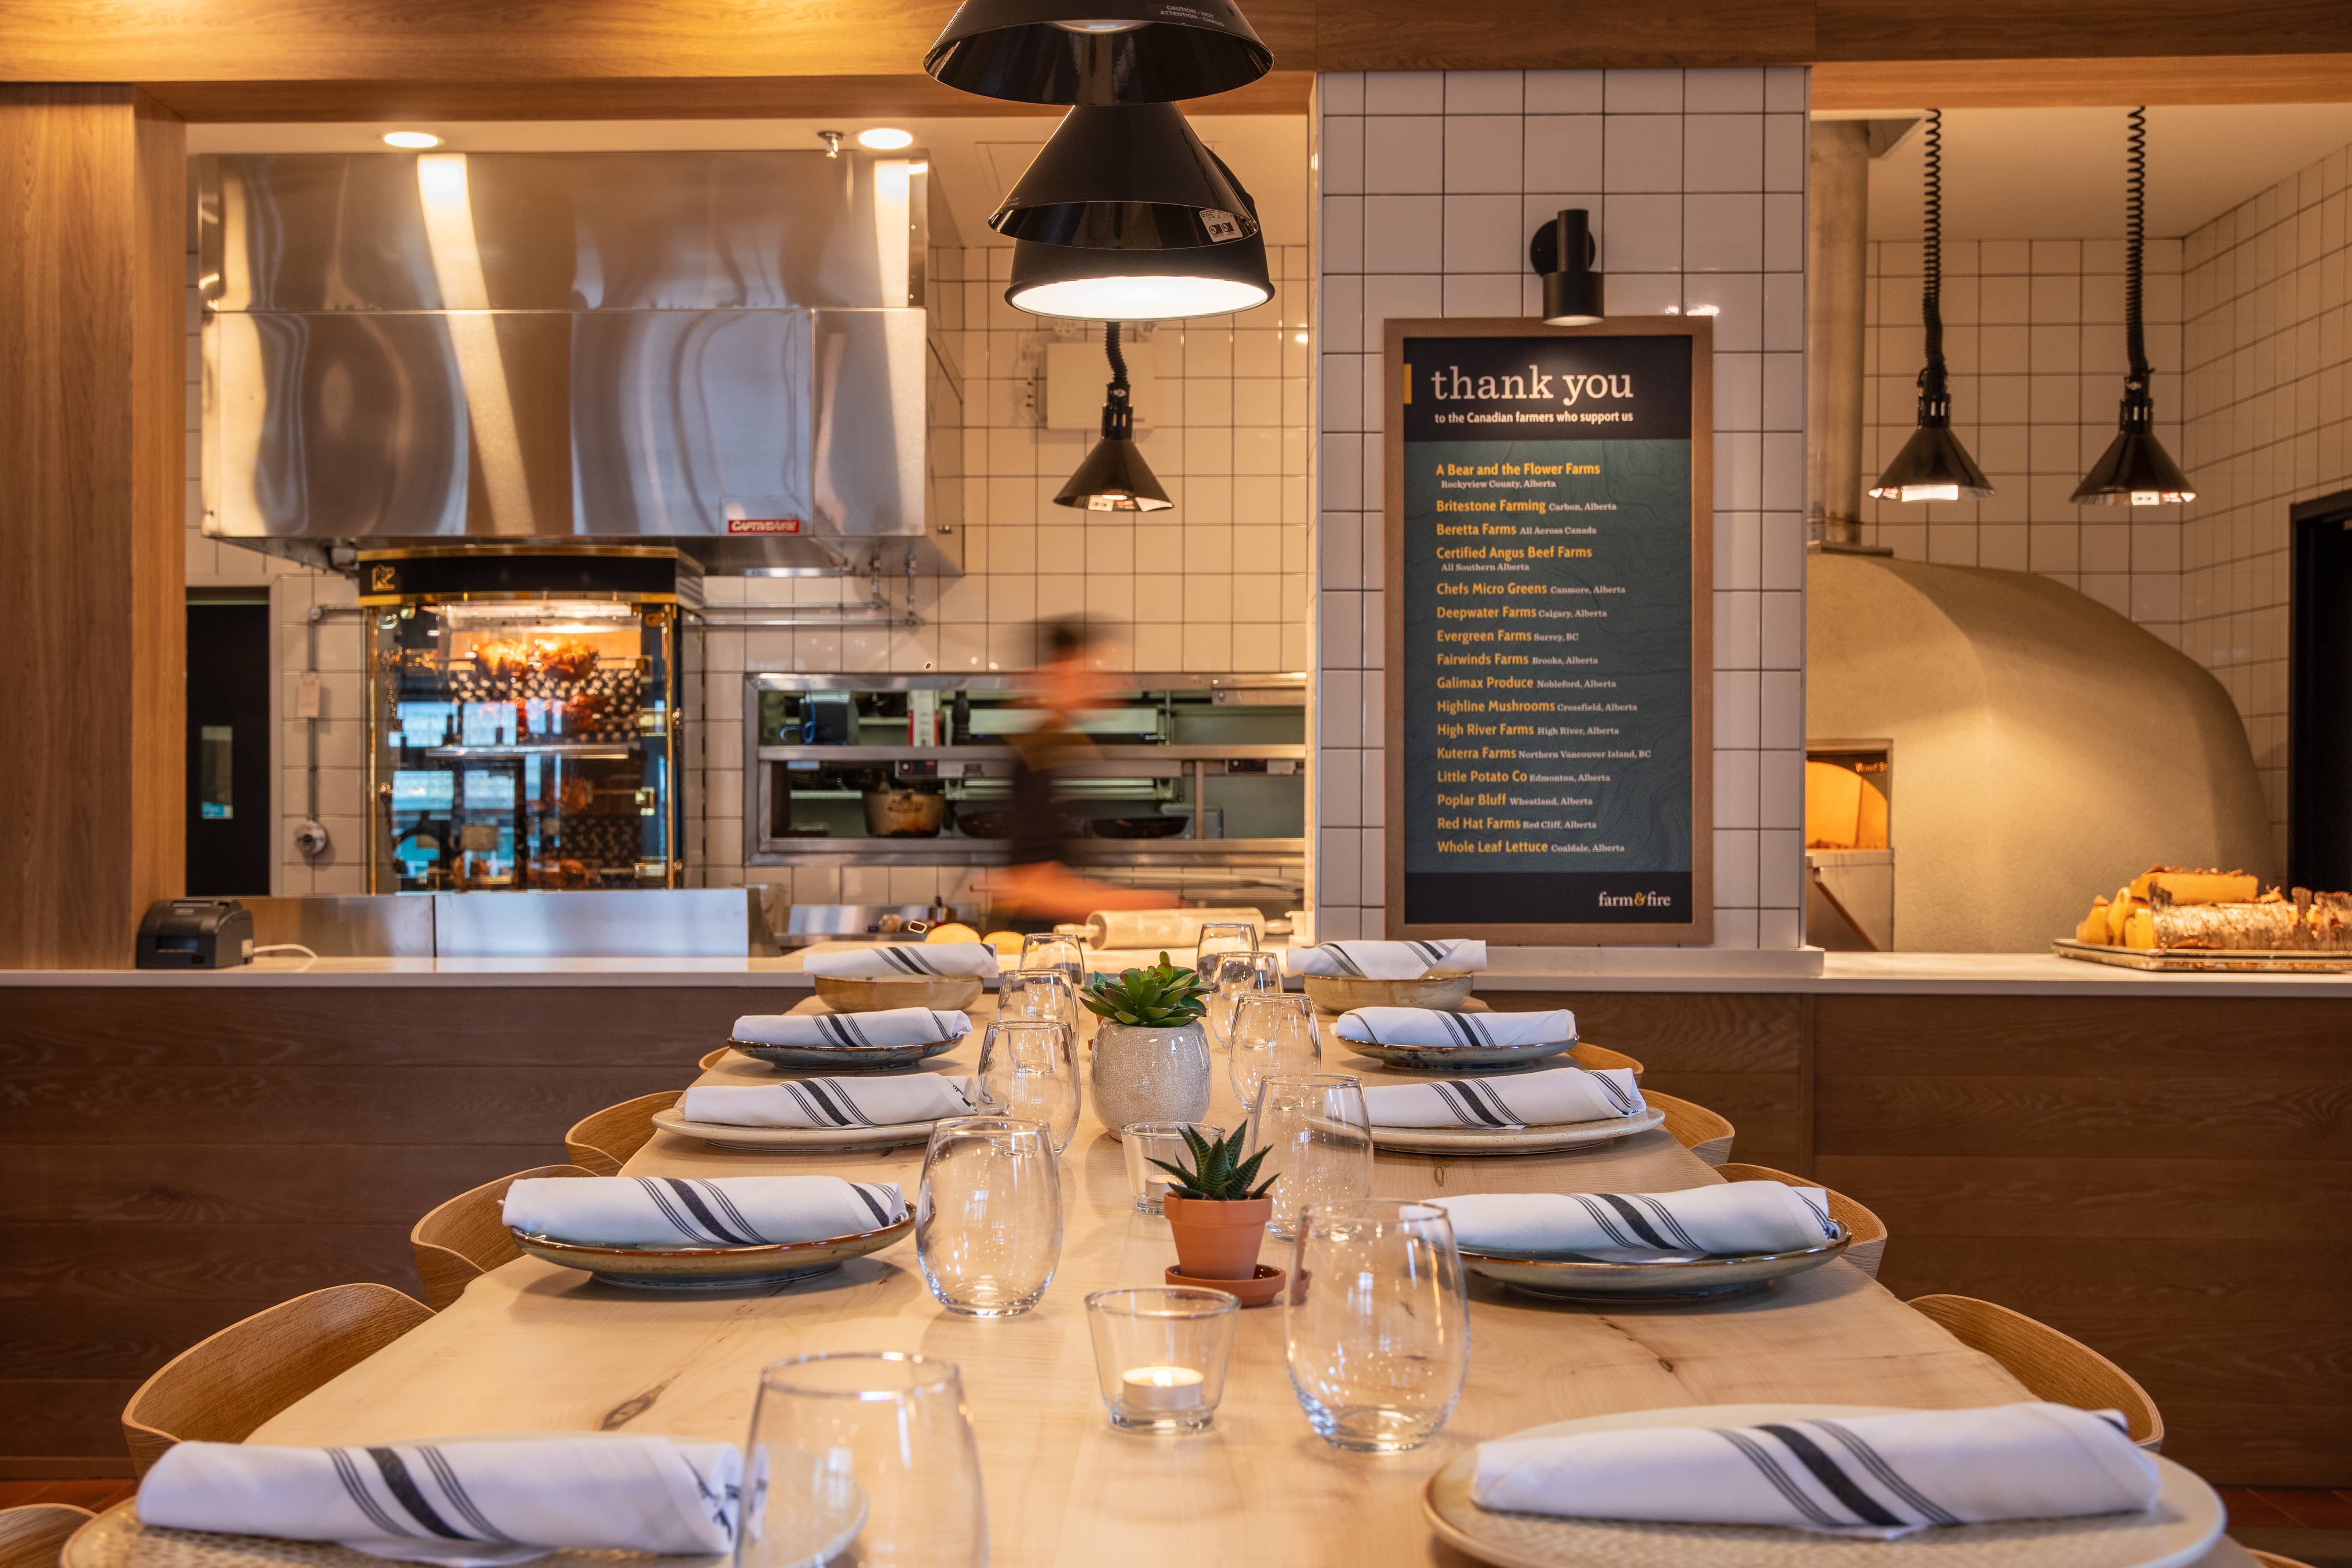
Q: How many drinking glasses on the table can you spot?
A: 10